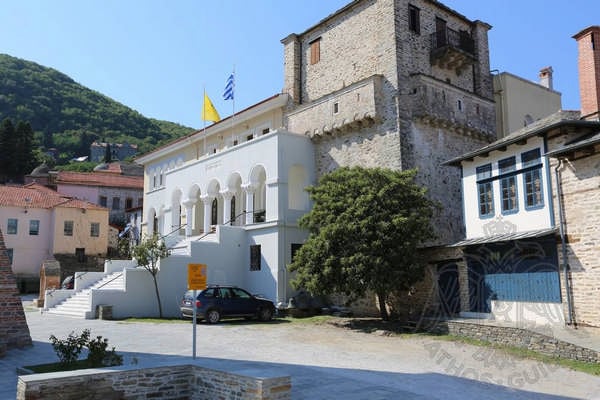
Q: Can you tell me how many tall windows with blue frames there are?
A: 3